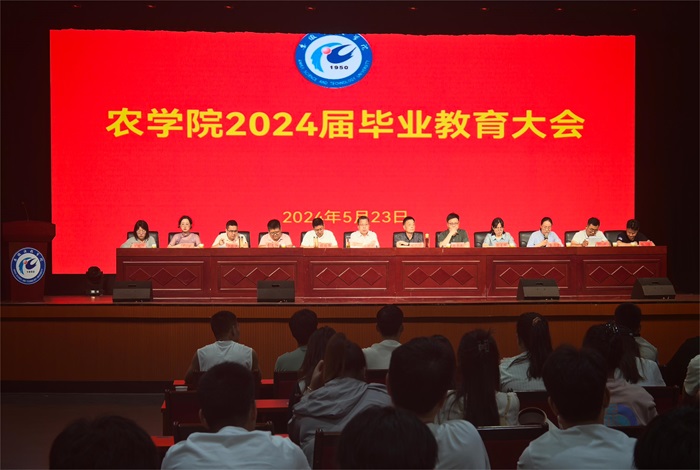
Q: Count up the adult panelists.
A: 12